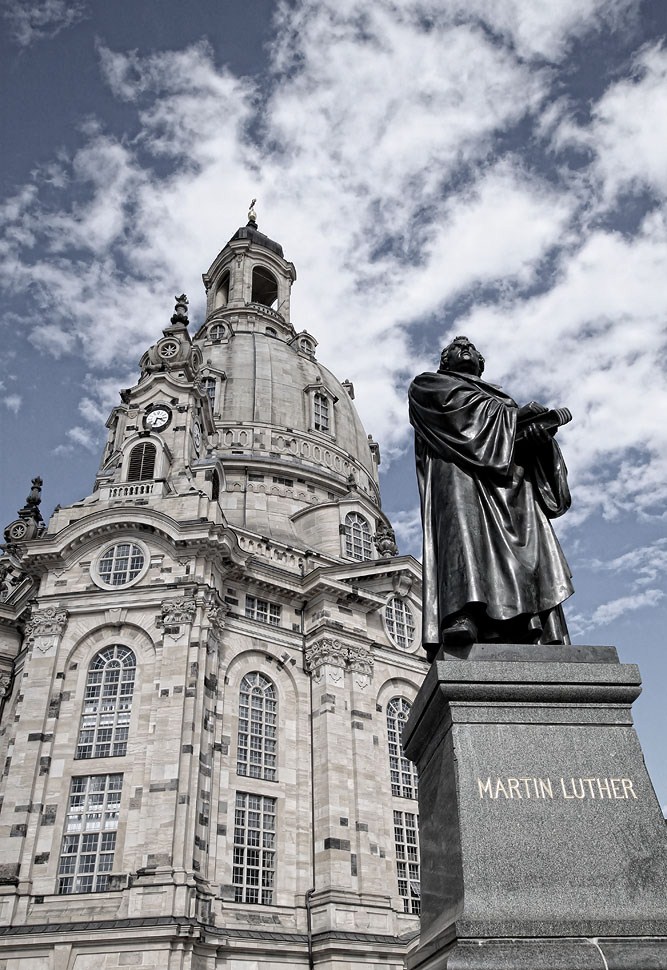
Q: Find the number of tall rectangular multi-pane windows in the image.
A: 3